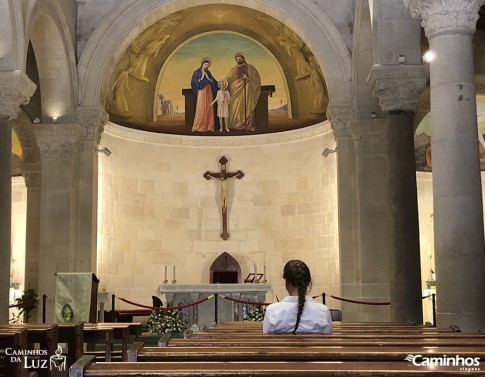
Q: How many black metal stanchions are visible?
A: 5